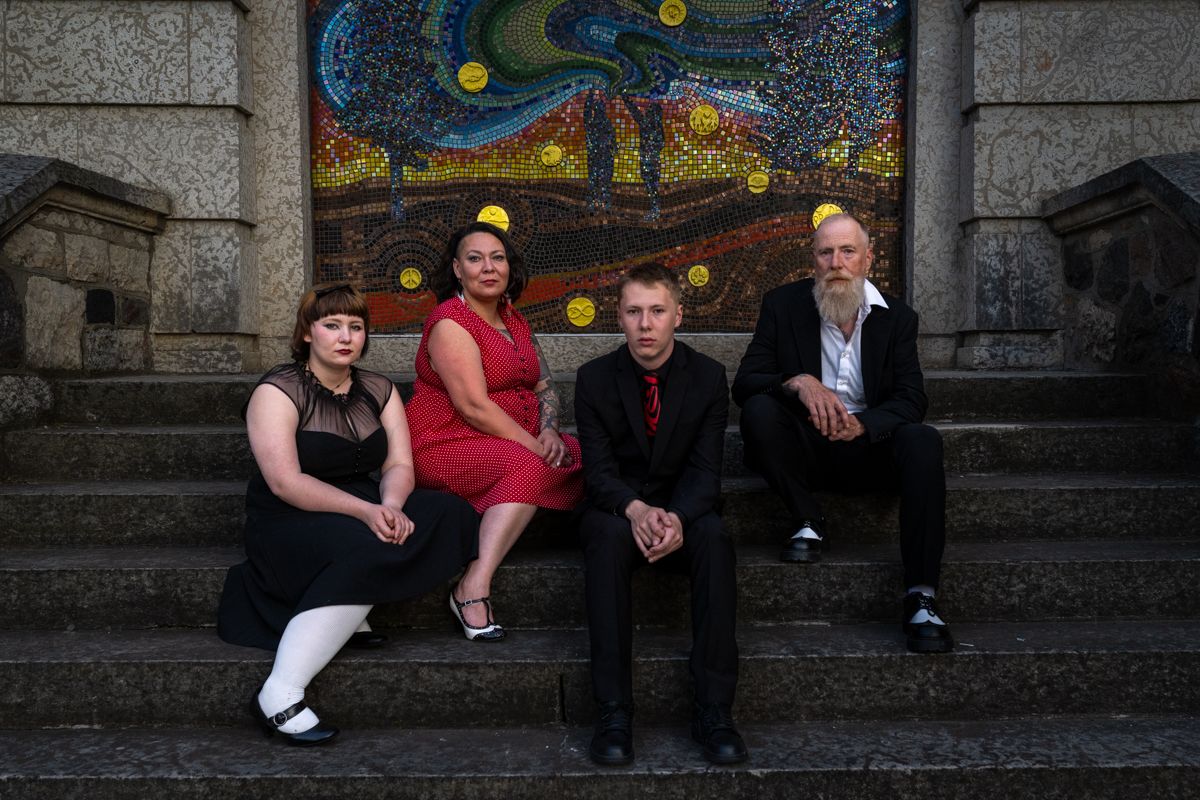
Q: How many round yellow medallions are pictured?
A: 10